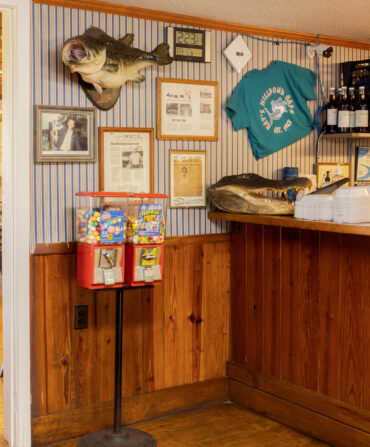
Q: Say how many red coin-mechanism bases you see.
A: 2